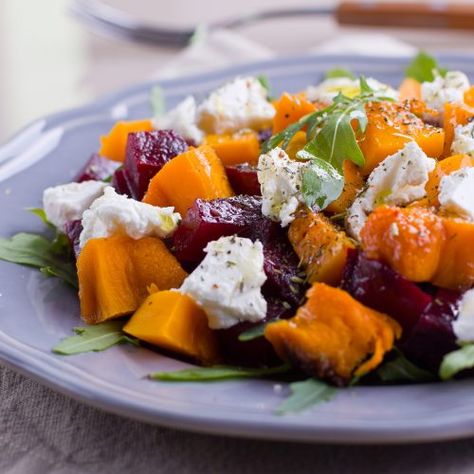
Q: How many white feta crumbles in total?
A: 12